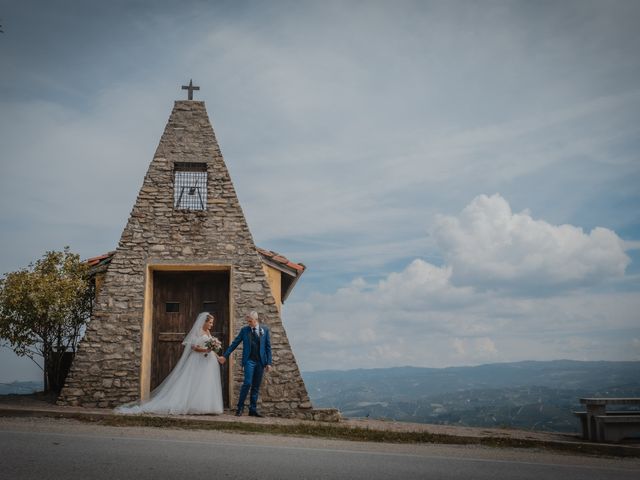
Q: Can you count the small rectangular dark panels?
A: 2